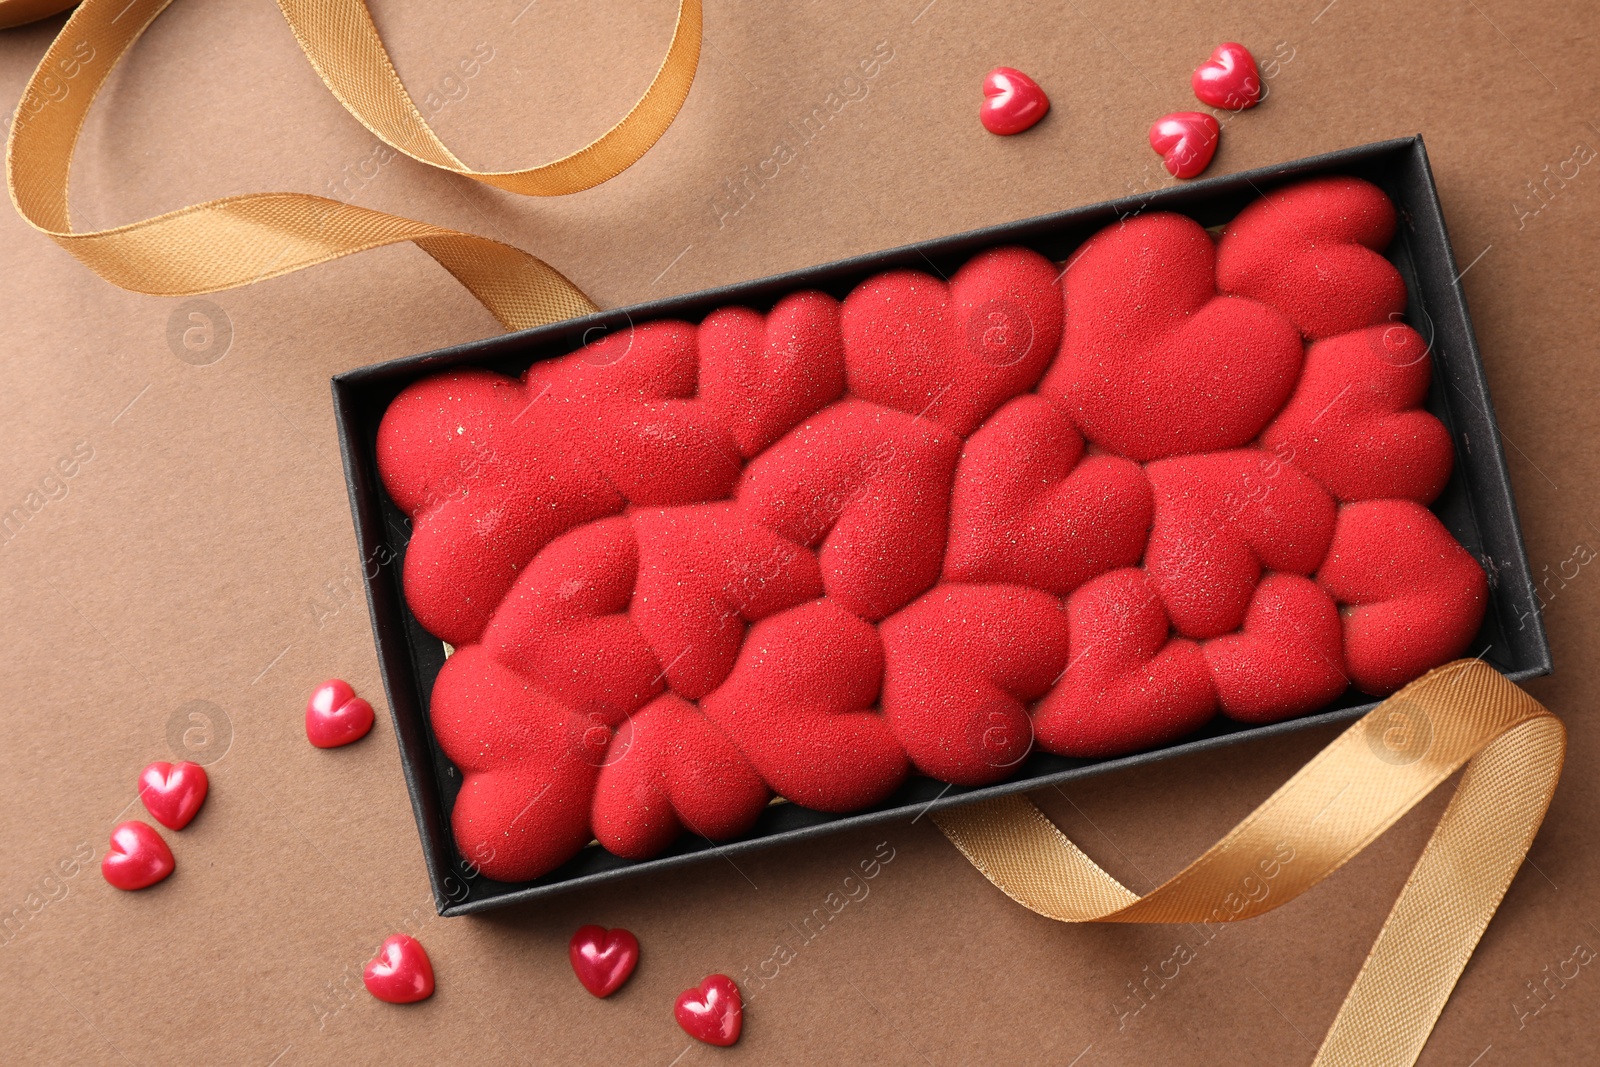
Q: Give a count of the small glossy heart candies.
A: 9